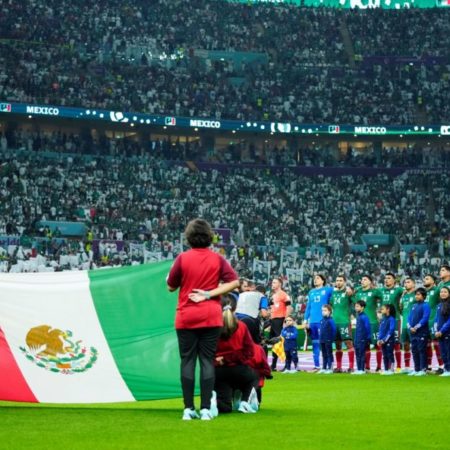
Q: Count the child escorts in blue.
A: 6